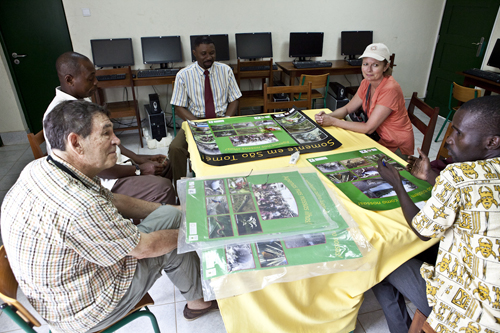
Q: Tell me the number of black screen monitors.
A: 7